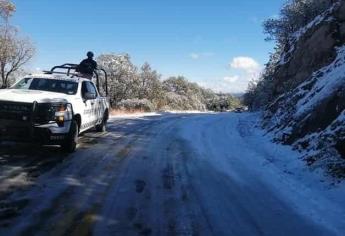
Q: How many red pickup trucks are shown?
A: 0